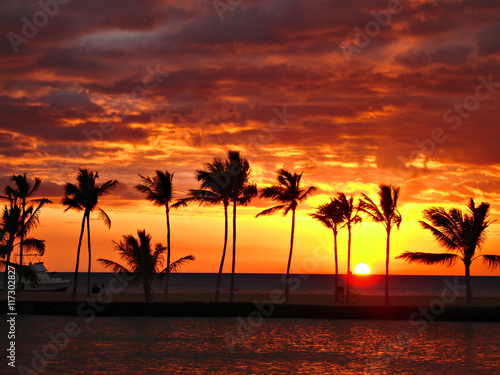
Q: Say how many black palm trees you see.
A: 13